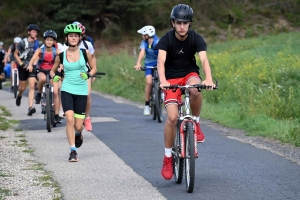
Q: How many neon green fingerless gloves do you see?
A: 2